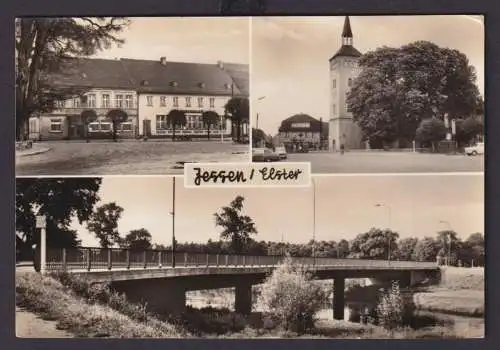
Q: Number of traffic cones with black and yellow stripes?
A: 0